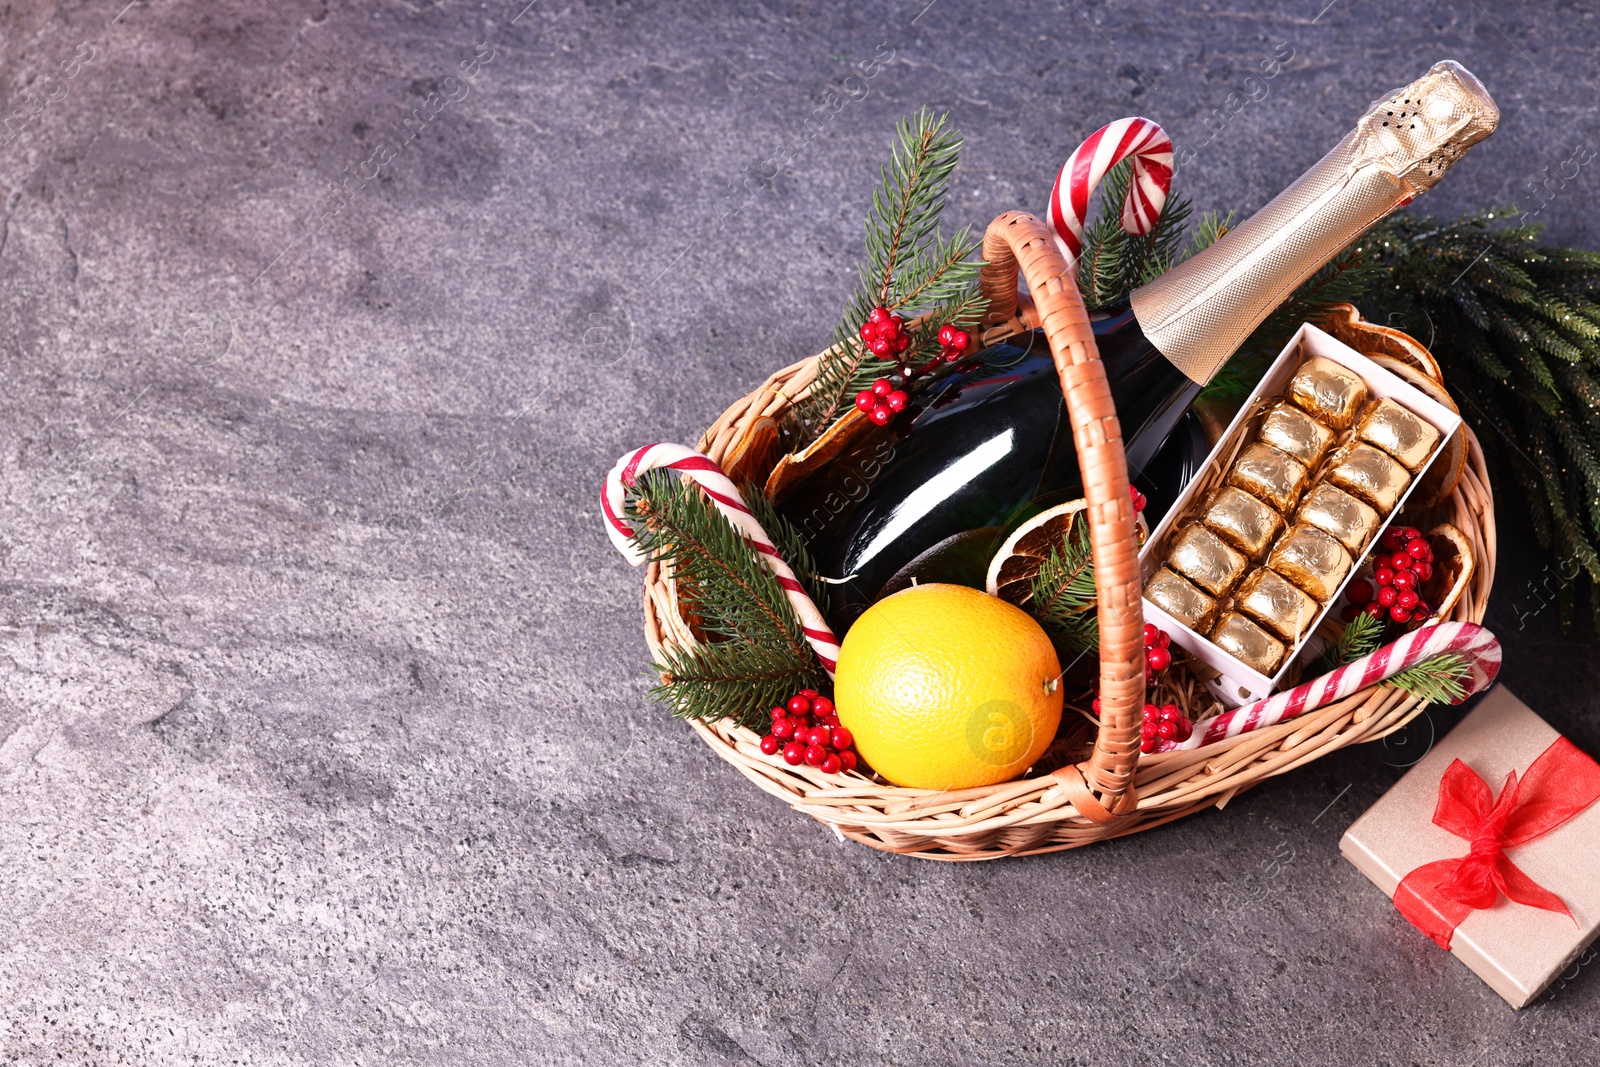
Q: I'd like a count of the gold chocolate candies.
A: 12